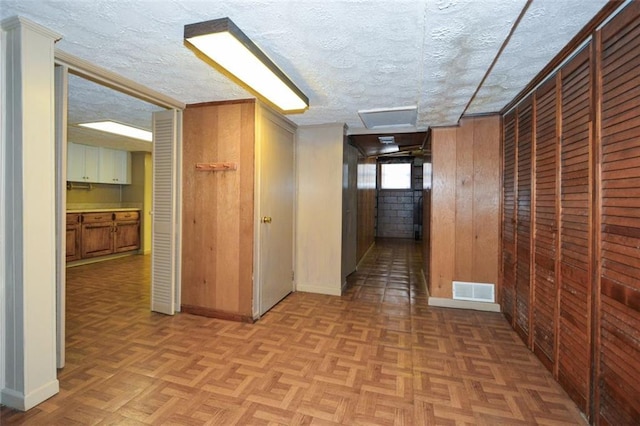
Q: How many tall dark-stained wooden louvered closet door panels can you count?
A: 5